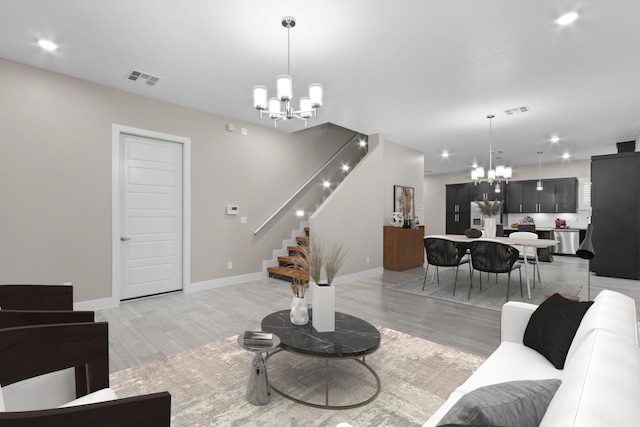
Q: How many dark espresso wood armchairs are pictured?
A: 2